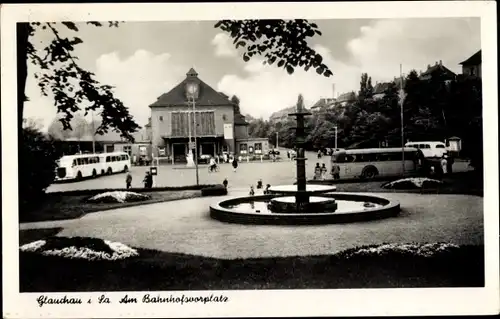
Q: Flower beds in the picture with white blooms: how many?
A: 4